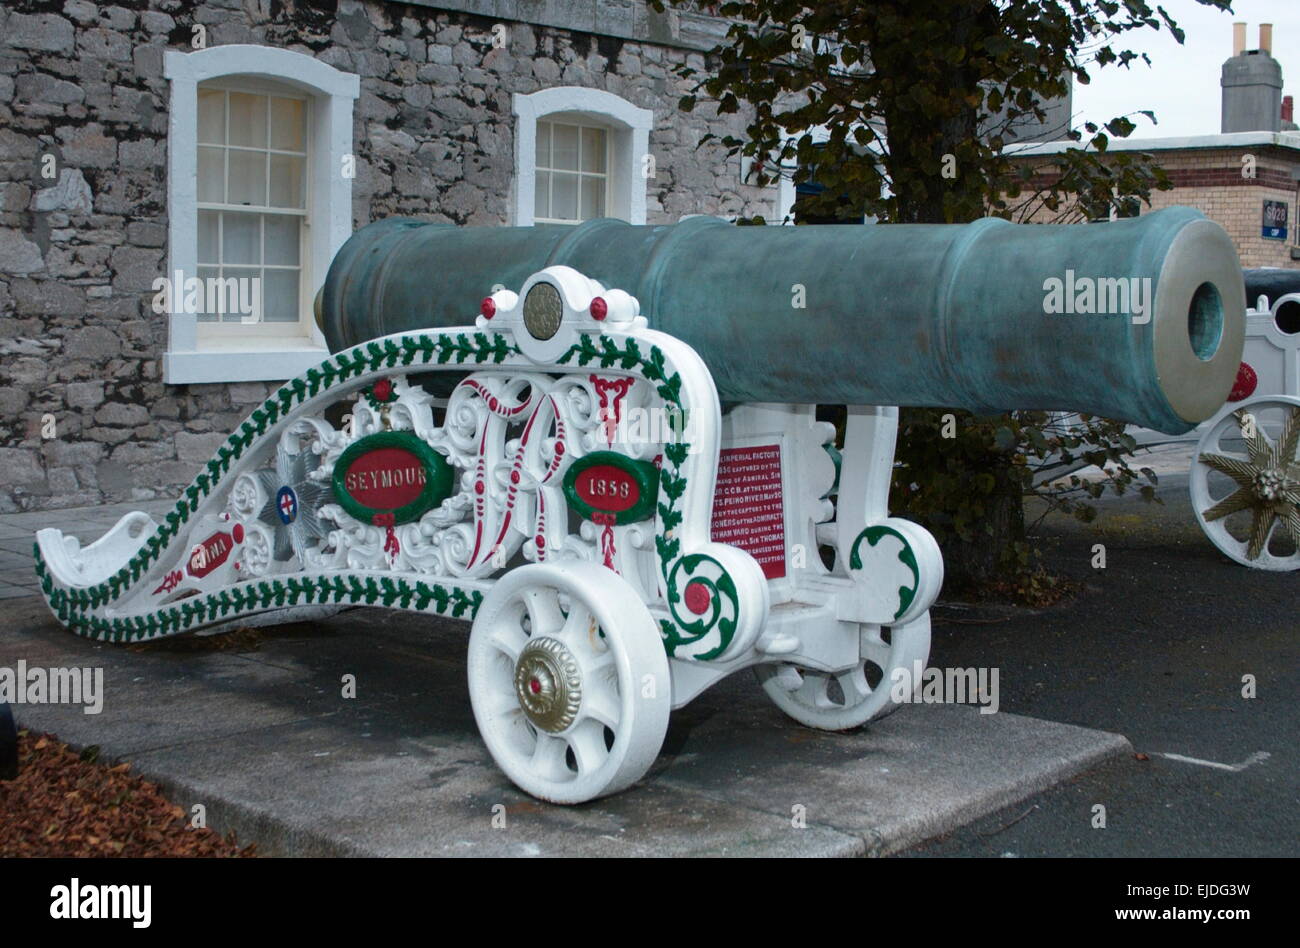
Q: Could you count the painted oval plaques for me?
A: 2